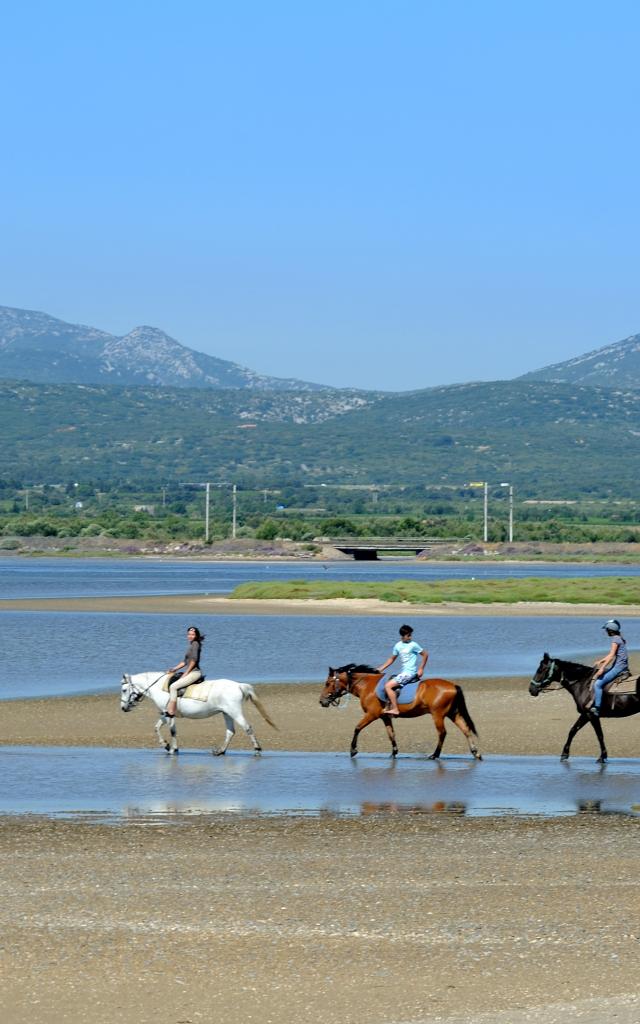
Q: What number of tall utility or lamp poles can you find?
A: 4